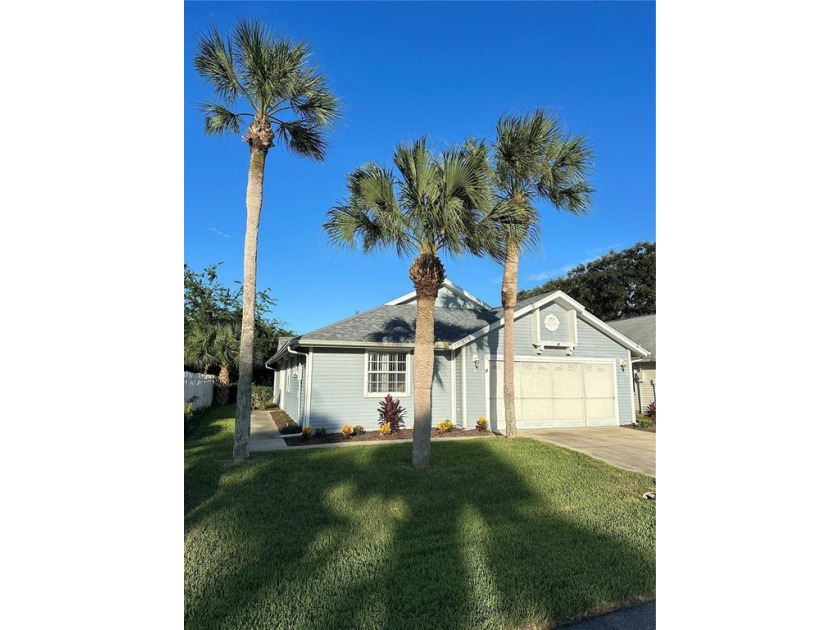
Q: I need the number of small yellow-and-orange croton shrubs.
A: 5